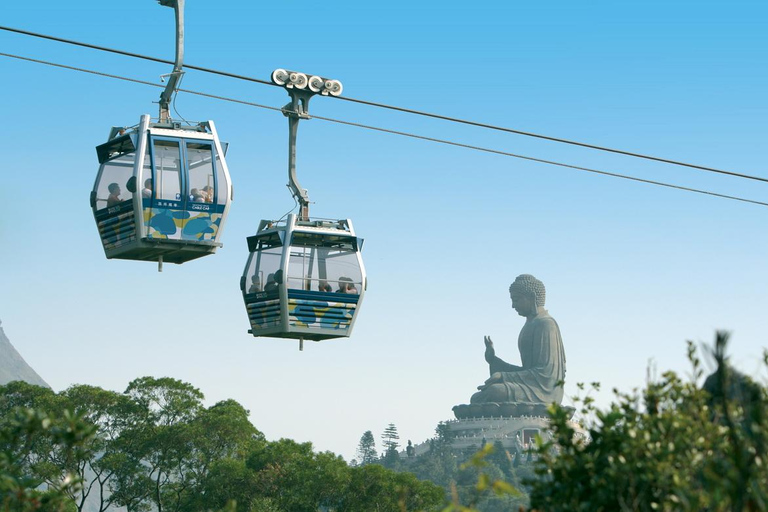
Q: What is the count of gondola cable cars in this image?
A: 2